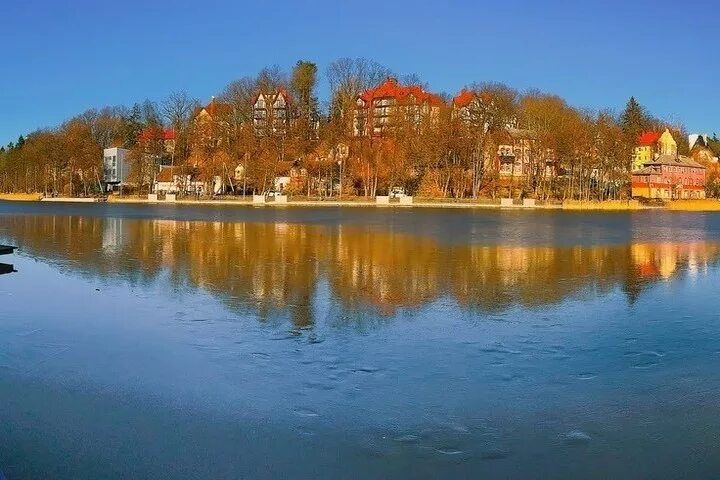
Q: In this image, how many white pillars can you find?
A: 8